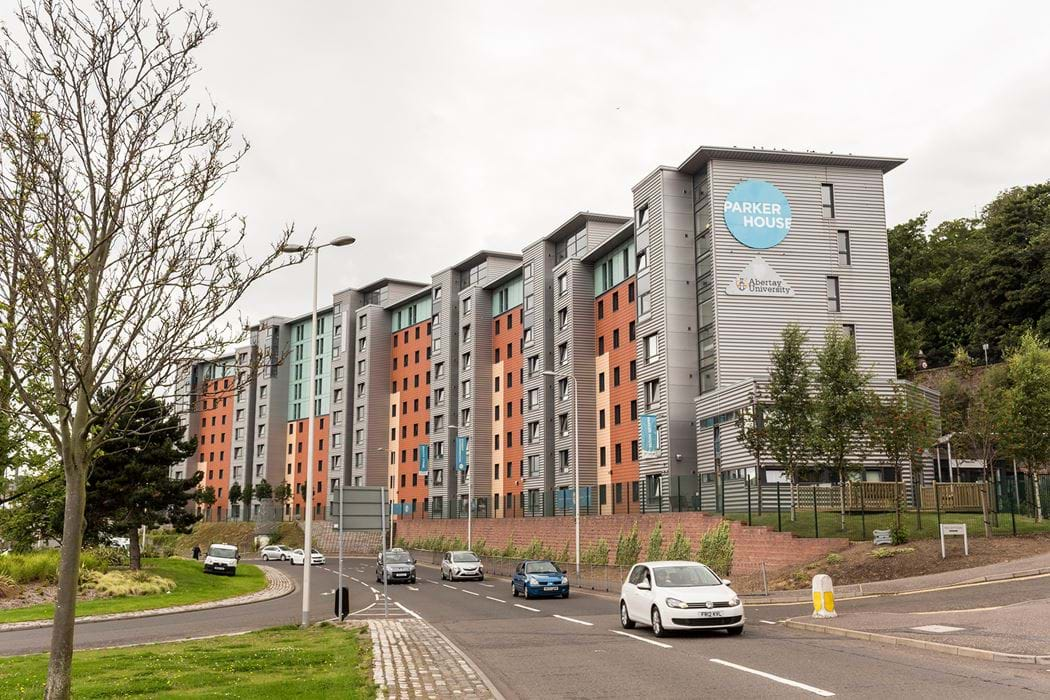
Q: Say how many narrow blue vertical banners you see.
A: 3